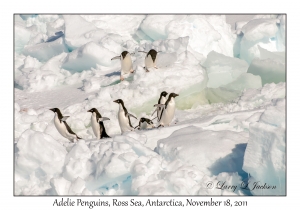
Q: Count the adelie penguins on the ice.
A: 8